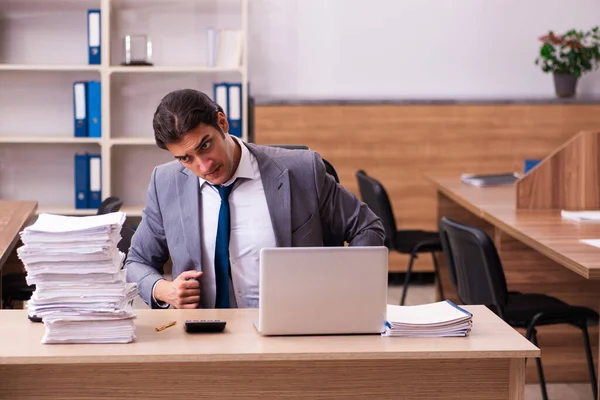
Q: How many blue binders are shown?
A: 7